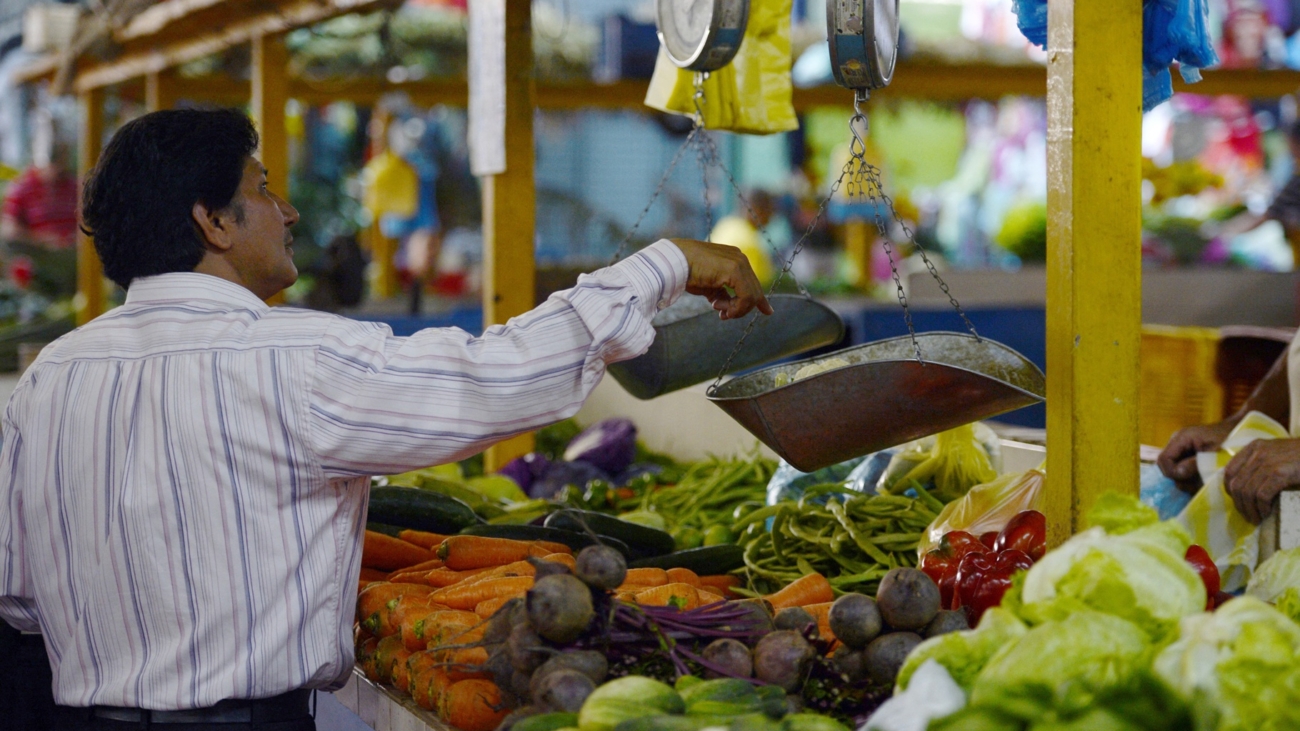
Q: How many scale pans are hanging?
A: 2